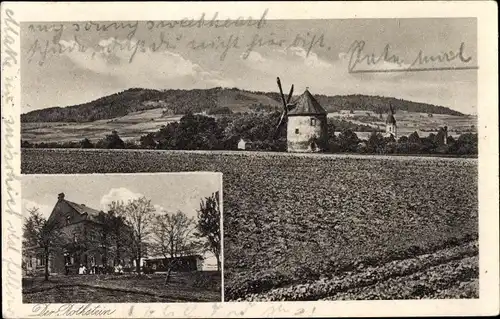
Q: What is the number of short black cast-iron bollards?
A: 0